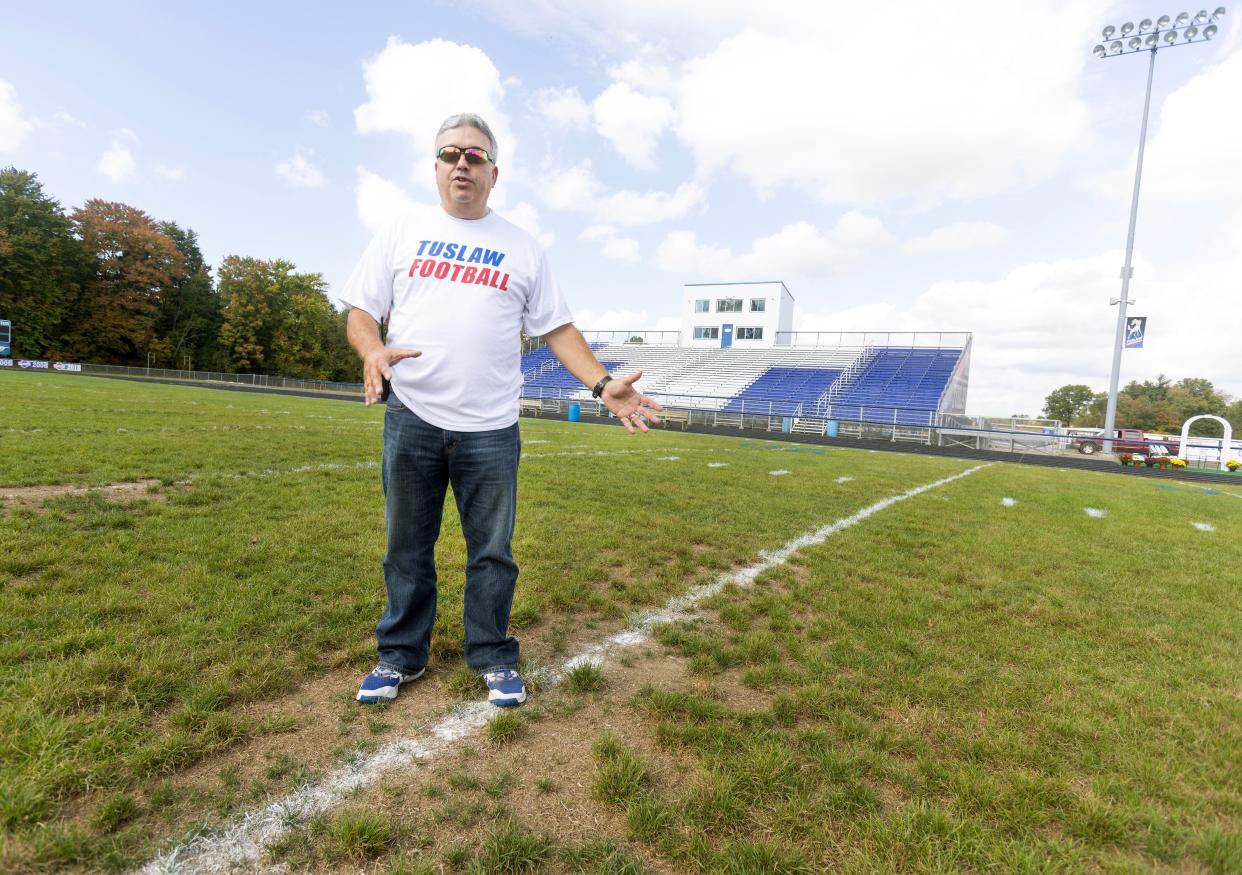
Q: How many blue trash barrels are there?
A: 3